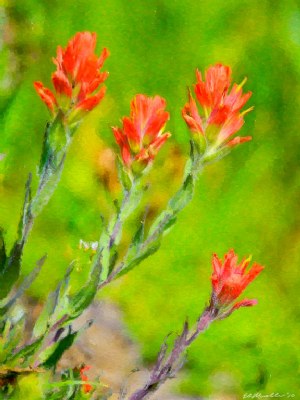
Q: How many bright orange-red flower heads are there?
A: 4